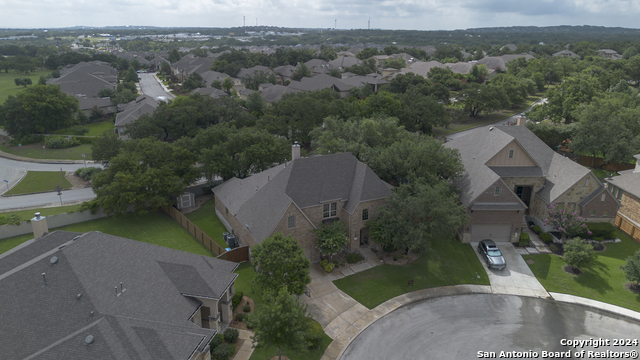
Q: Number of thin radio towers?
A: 4